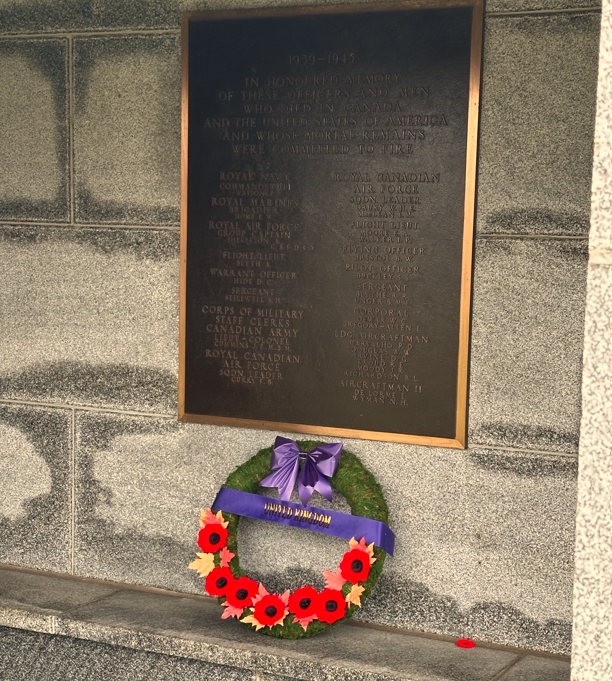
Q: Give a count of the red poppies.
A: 8